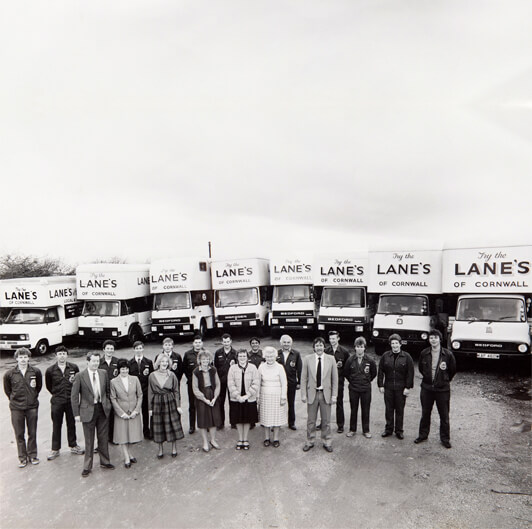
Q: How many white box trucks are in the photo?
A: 8